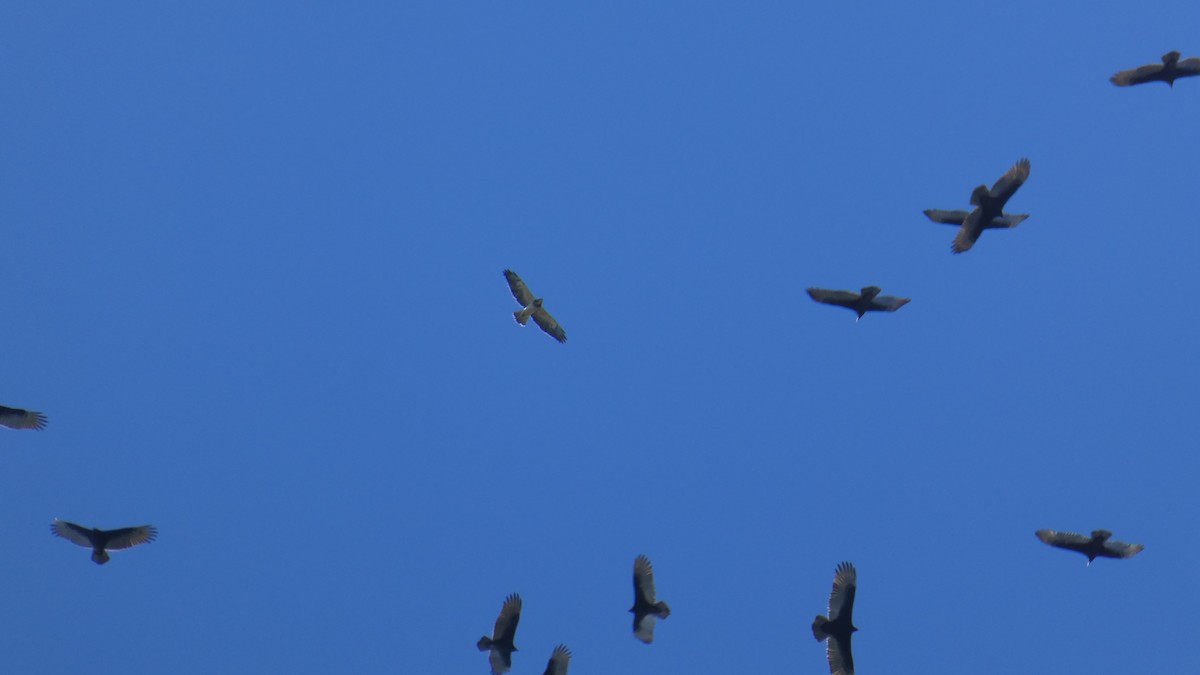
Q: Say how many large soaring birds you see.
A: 12